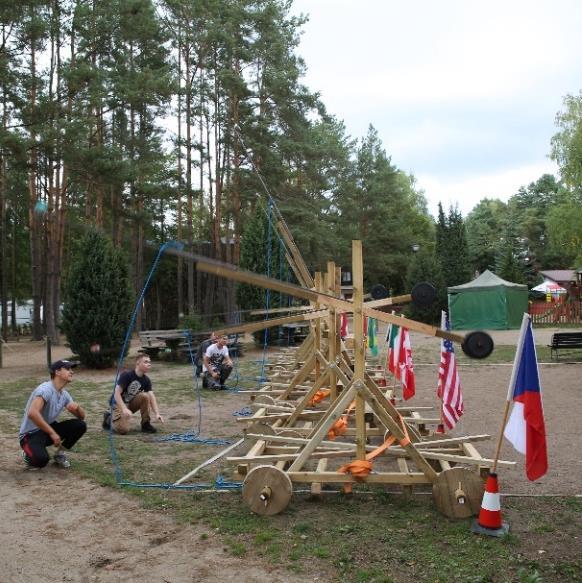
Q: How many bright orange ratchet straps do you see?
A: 3